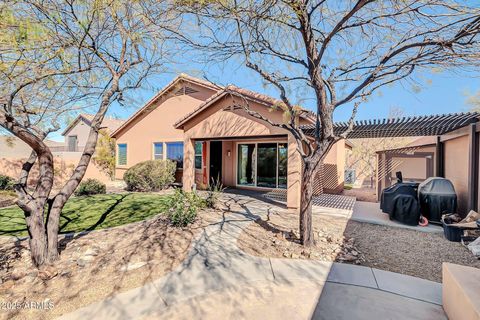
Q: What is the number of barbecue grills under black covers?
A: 2